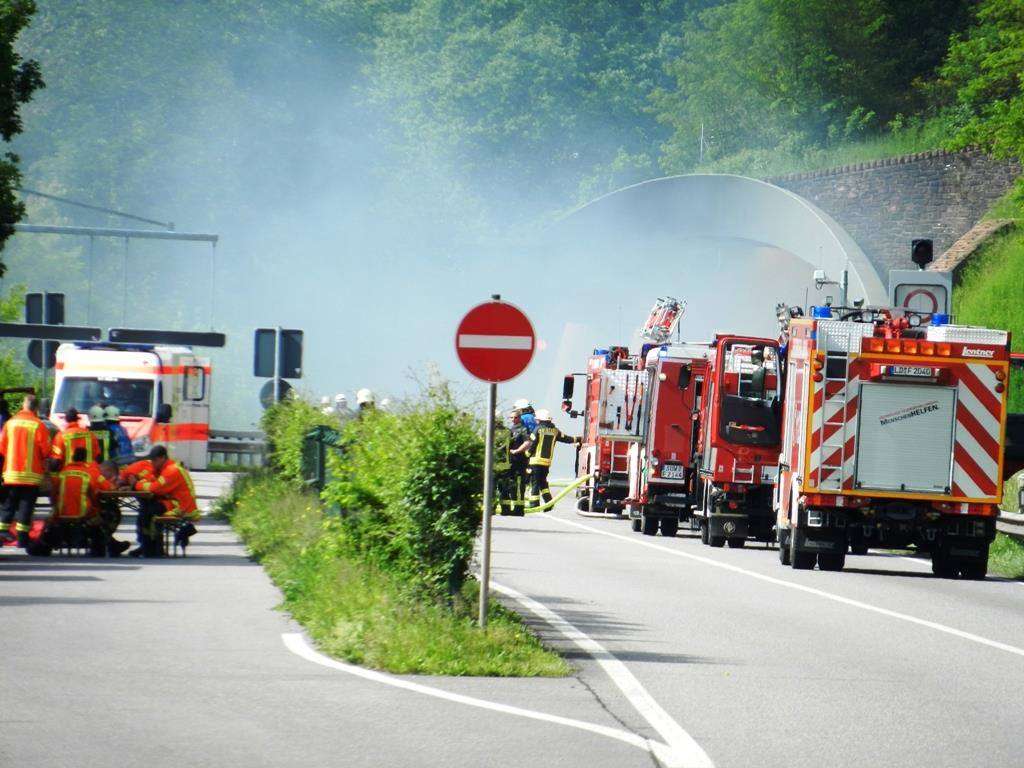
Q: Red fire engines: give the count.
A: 4